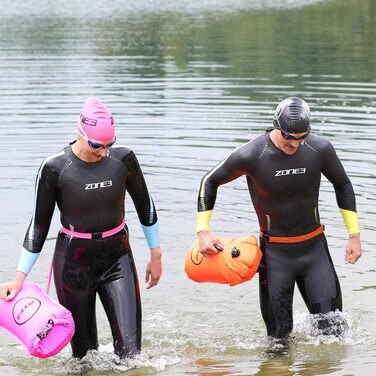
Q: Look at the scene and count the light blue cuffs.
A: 2